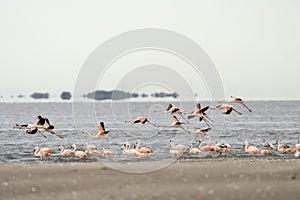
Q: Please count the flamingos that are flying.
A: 11